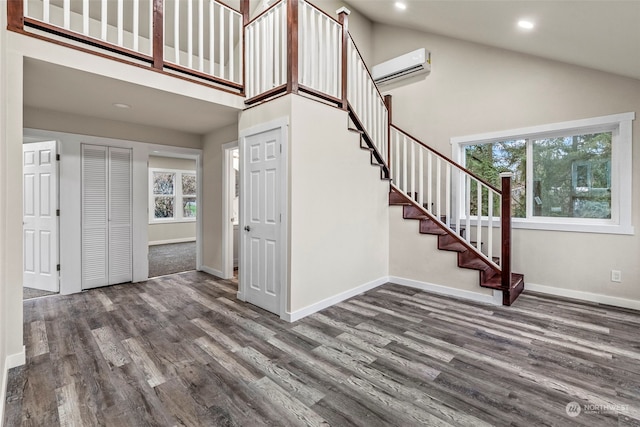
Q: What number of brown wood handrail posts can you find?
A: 7